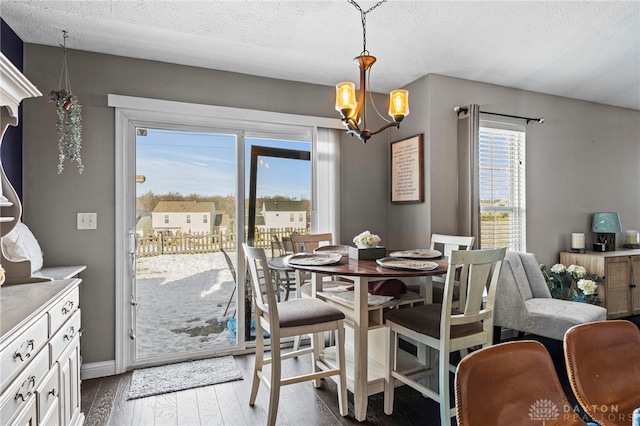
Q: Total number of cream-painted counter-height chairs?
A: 4